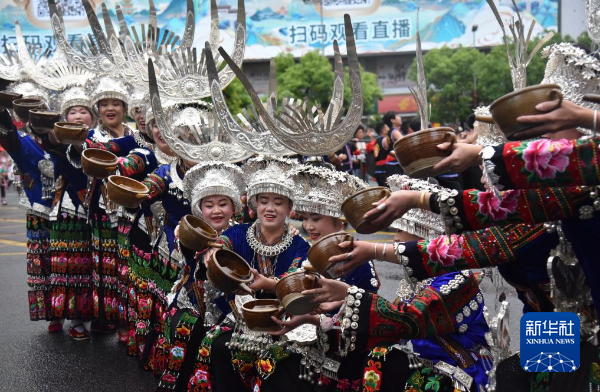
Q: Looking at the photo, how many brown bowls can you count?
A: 14